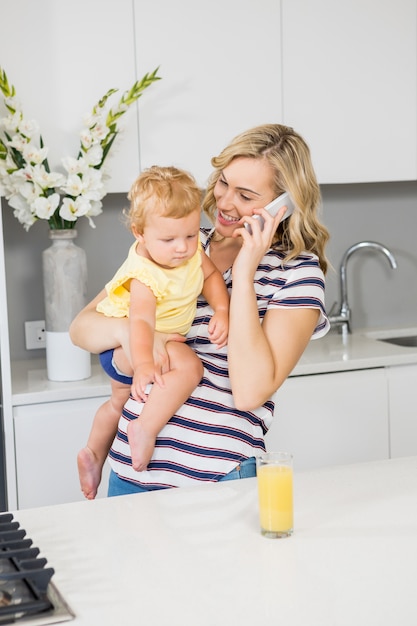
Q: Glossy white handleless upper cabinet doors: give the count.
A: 3